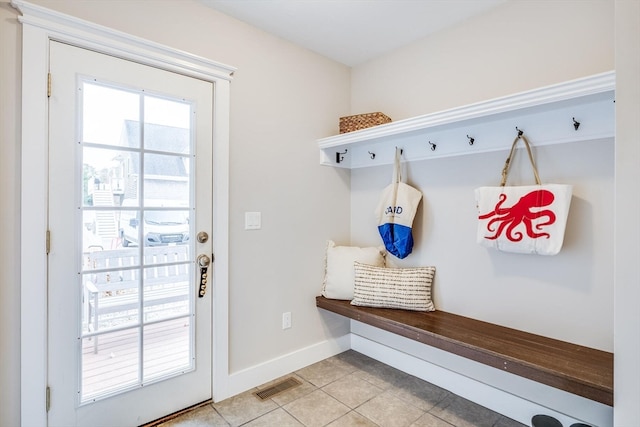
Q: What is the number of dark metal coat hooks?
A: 7